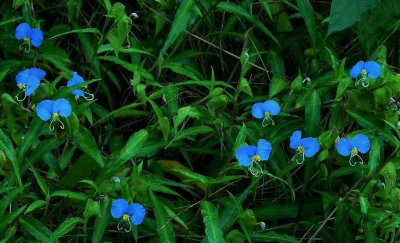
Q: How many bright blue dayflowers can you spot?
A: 10